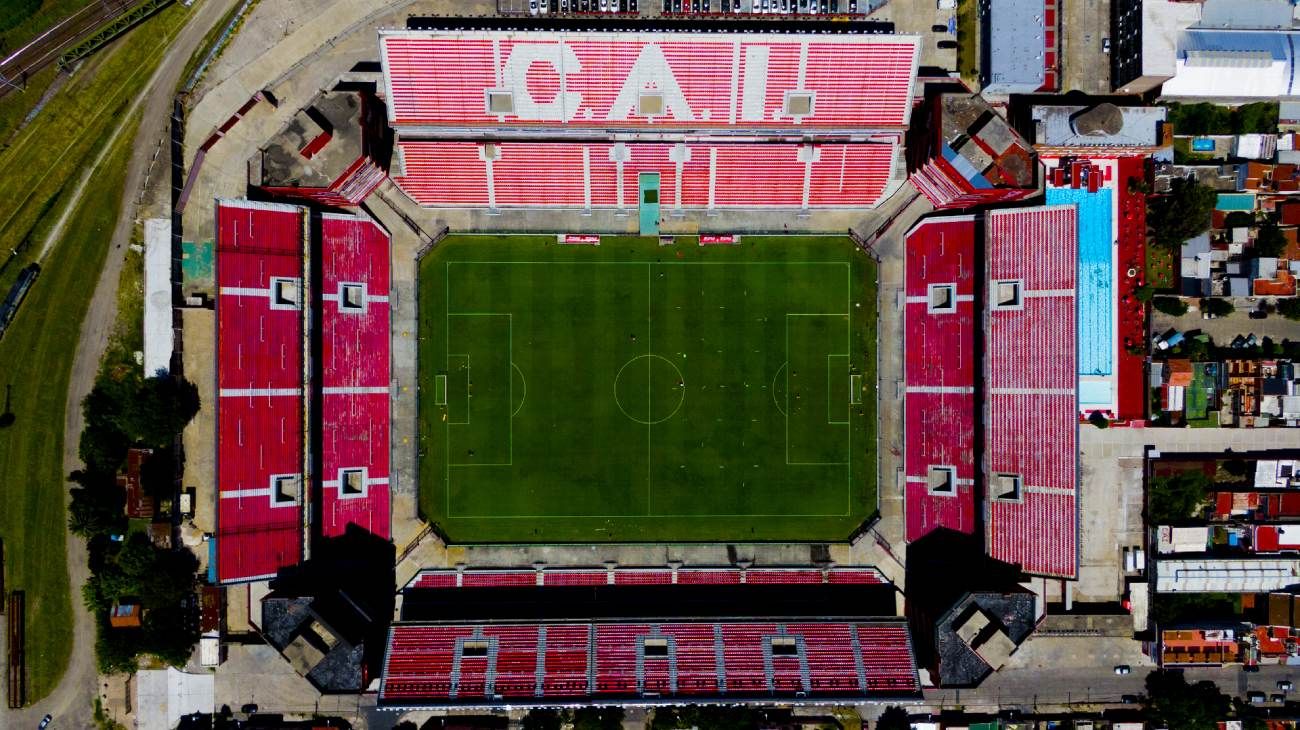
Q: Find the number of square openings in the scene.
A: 14